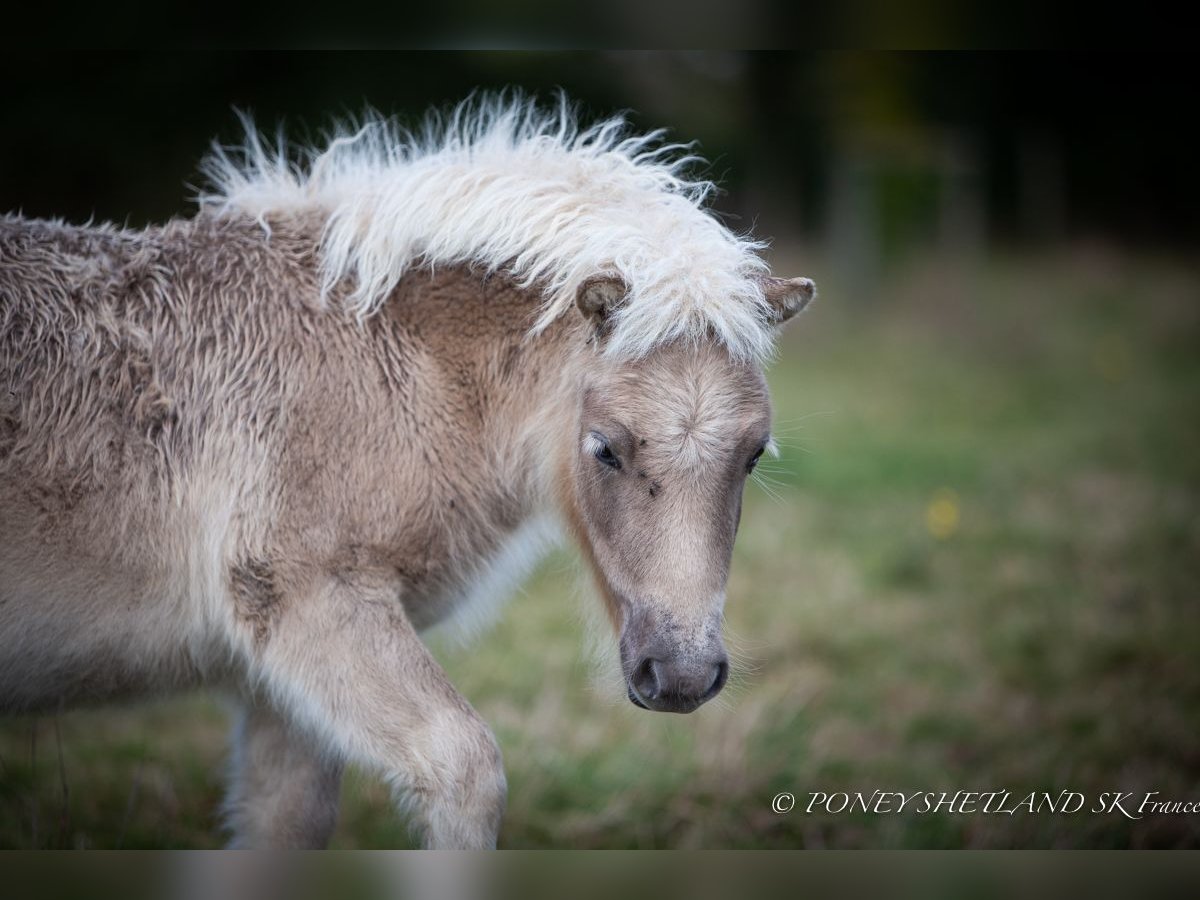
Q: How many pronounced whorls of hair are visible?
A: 1